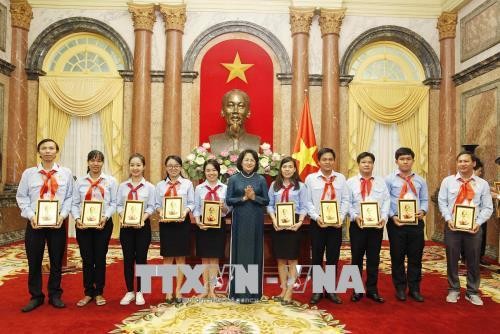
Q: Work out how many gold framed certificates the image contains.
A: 10